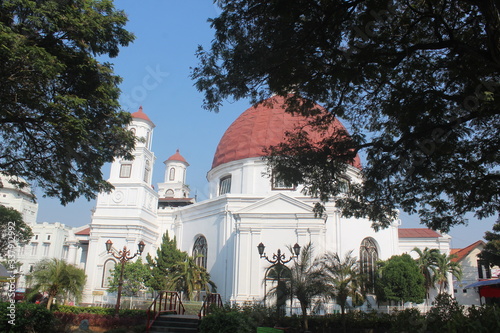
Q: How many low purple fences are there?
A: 0